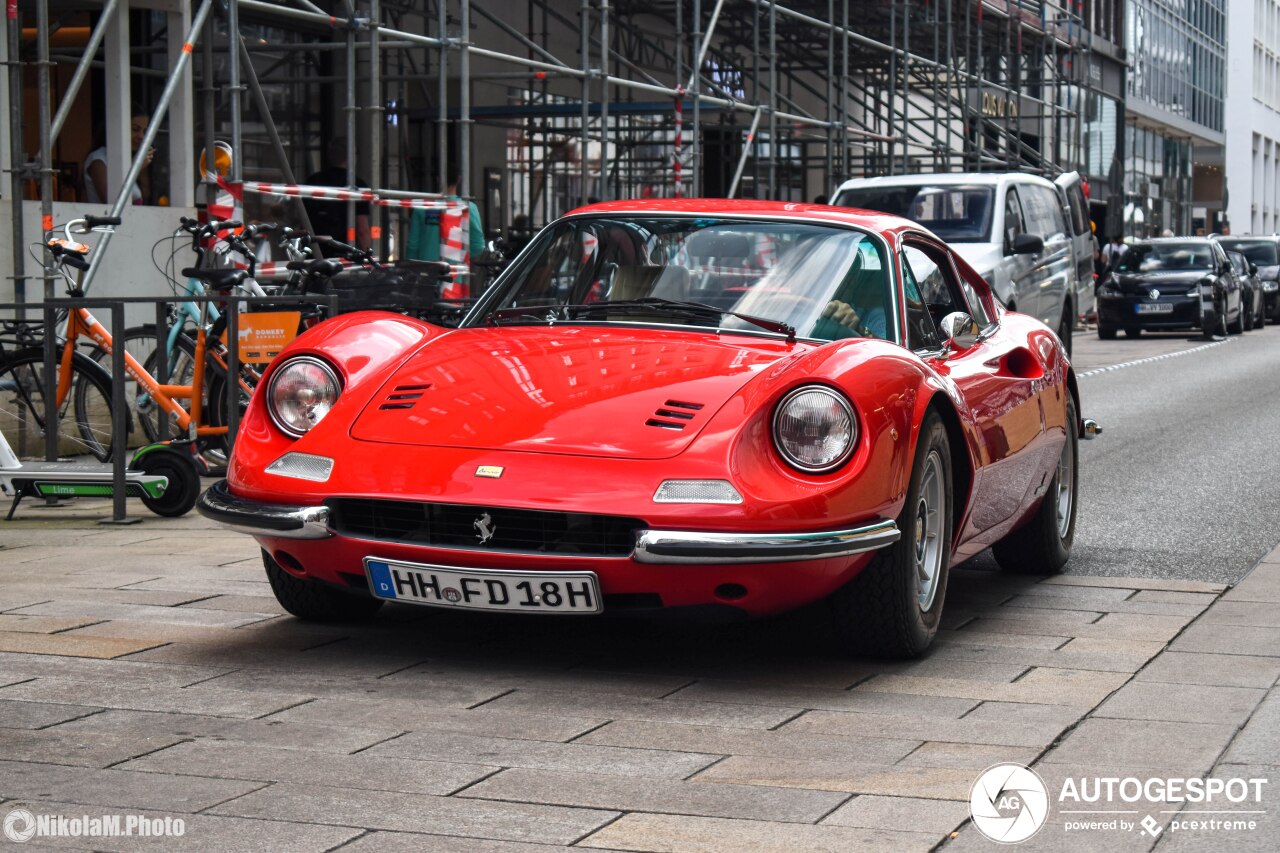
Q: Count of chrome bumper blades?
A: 2